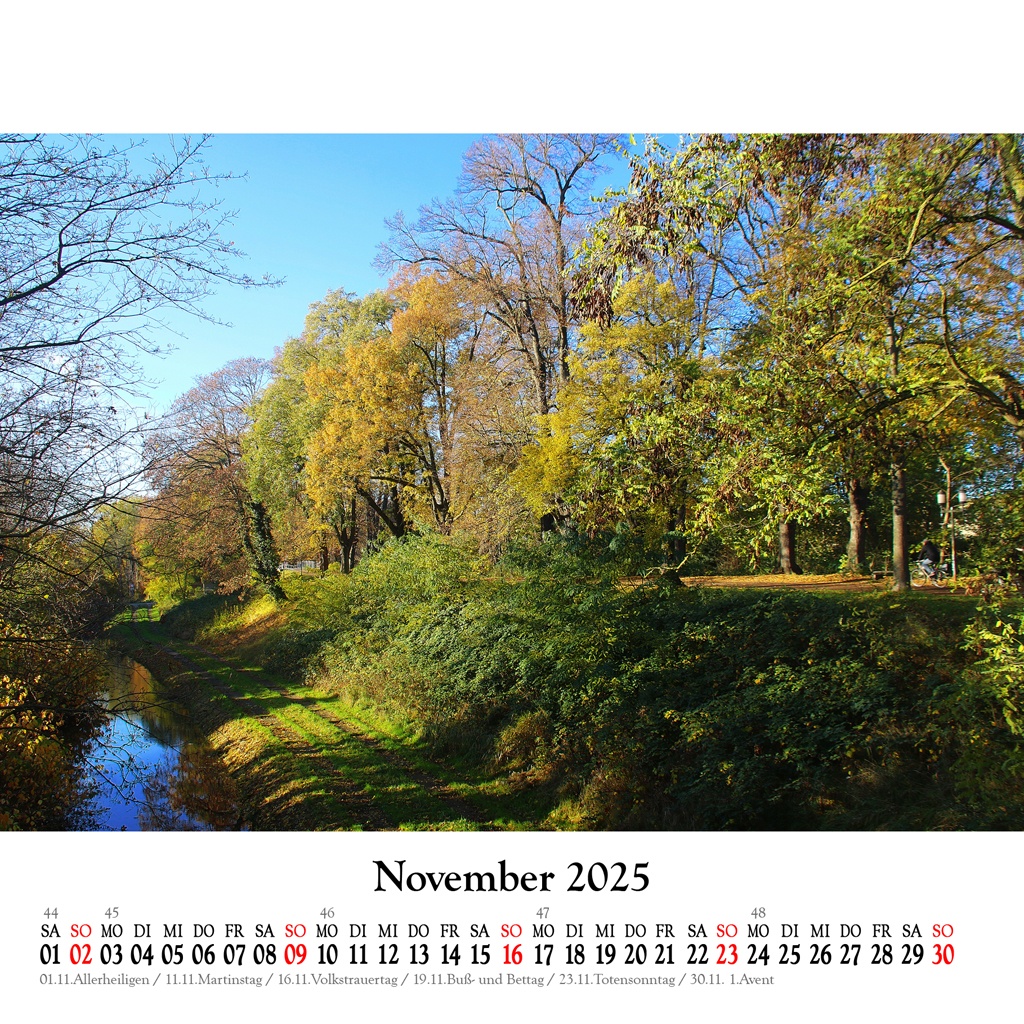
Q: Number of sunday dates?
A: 5